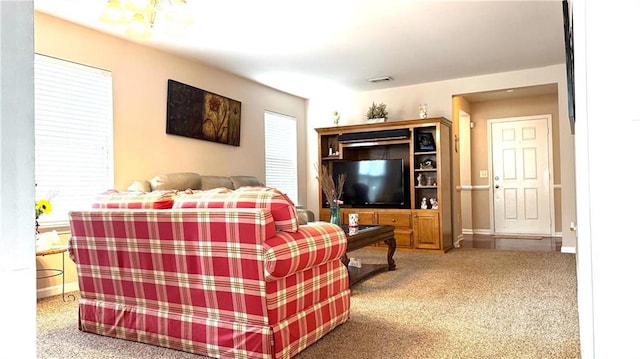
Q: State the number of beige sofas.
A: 1